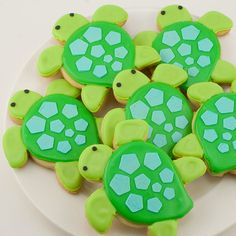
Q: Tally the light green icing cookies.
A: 6